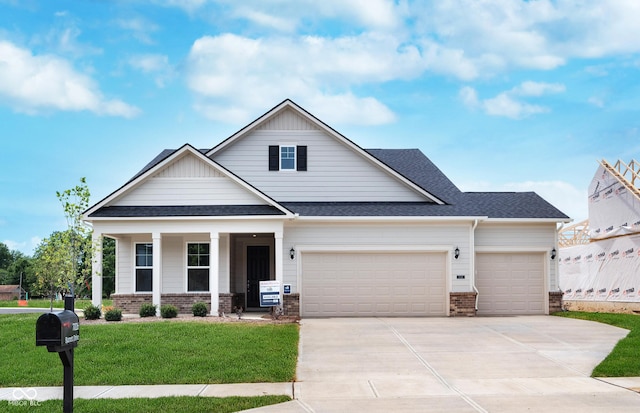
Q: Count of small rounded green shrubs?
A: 5